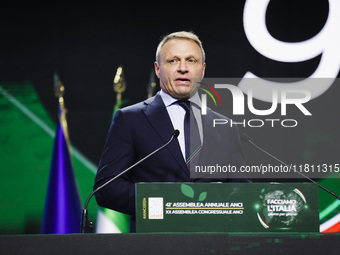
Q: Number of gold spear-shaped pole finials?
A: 3